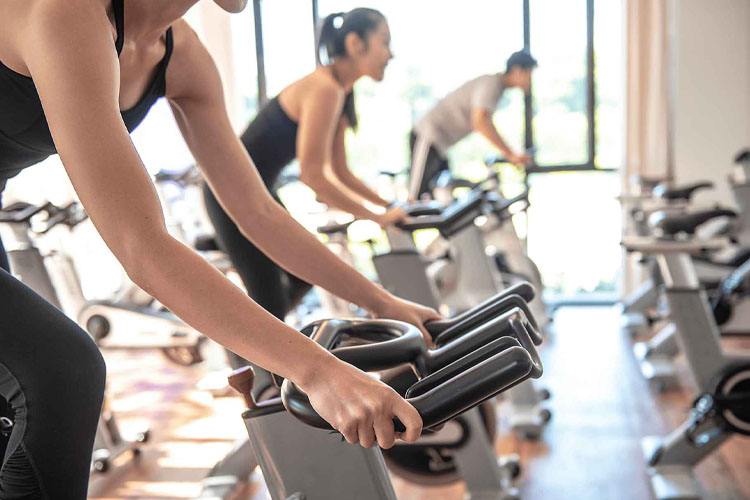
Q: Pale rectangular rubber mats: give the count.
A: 0